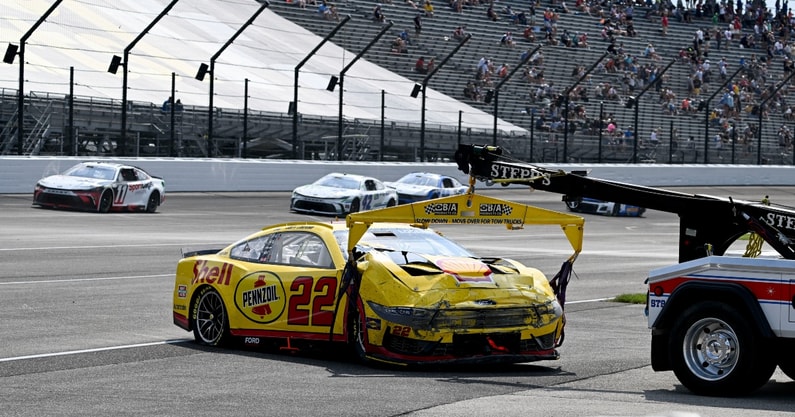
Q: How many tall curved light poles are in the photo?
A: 11